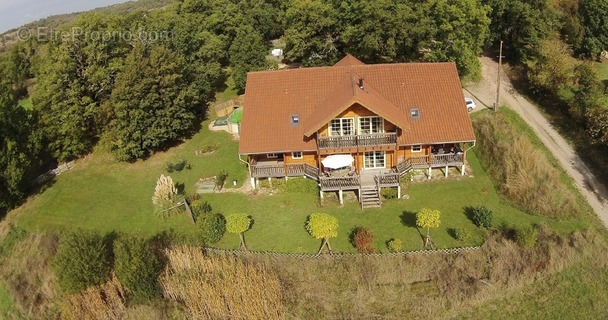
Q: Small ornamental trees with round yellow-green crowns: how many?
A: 3